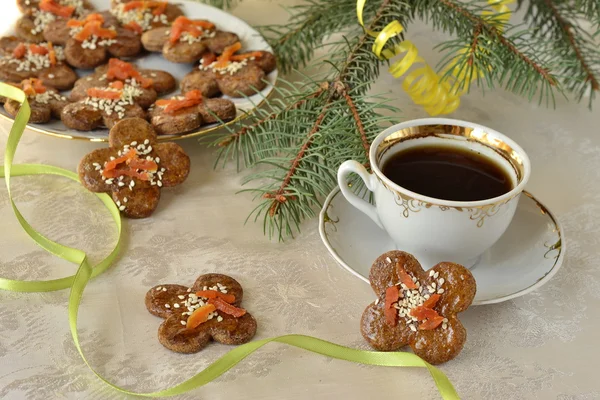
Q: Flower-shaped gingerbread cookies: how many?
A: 13